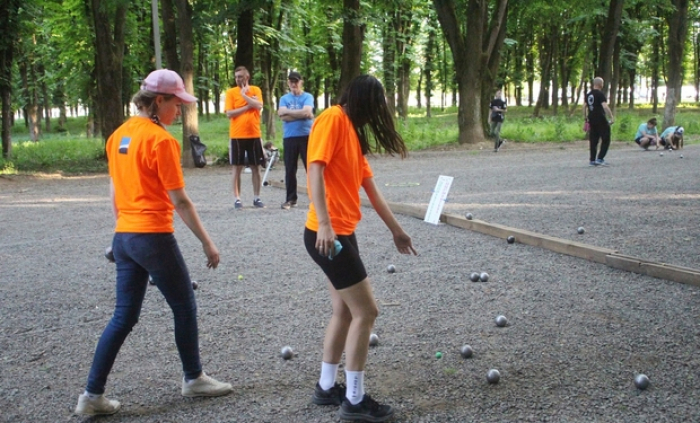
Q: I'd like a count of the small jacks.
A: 2